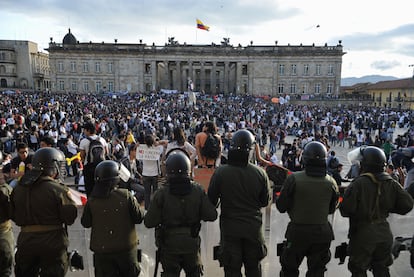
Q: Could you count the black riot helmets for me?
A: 6